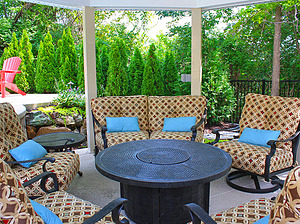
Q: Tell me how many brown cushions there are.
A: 12